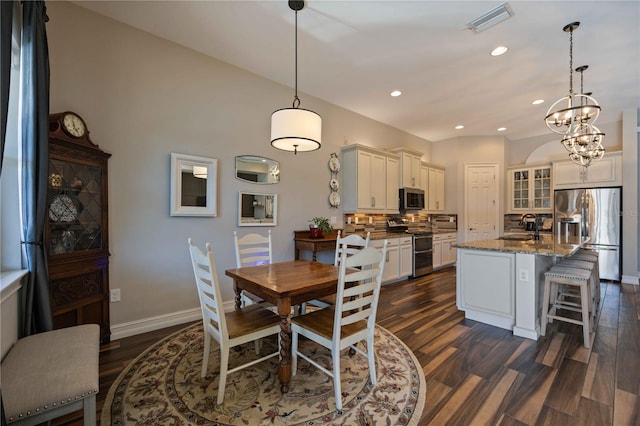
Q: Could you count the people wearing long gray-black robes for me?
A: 0